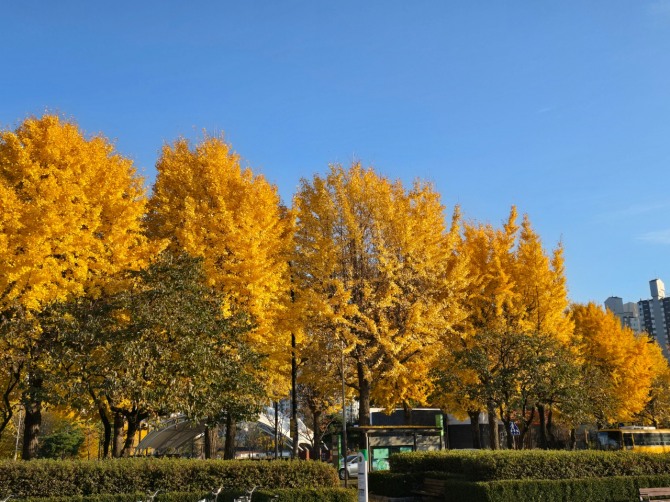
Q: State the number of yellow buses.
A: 1